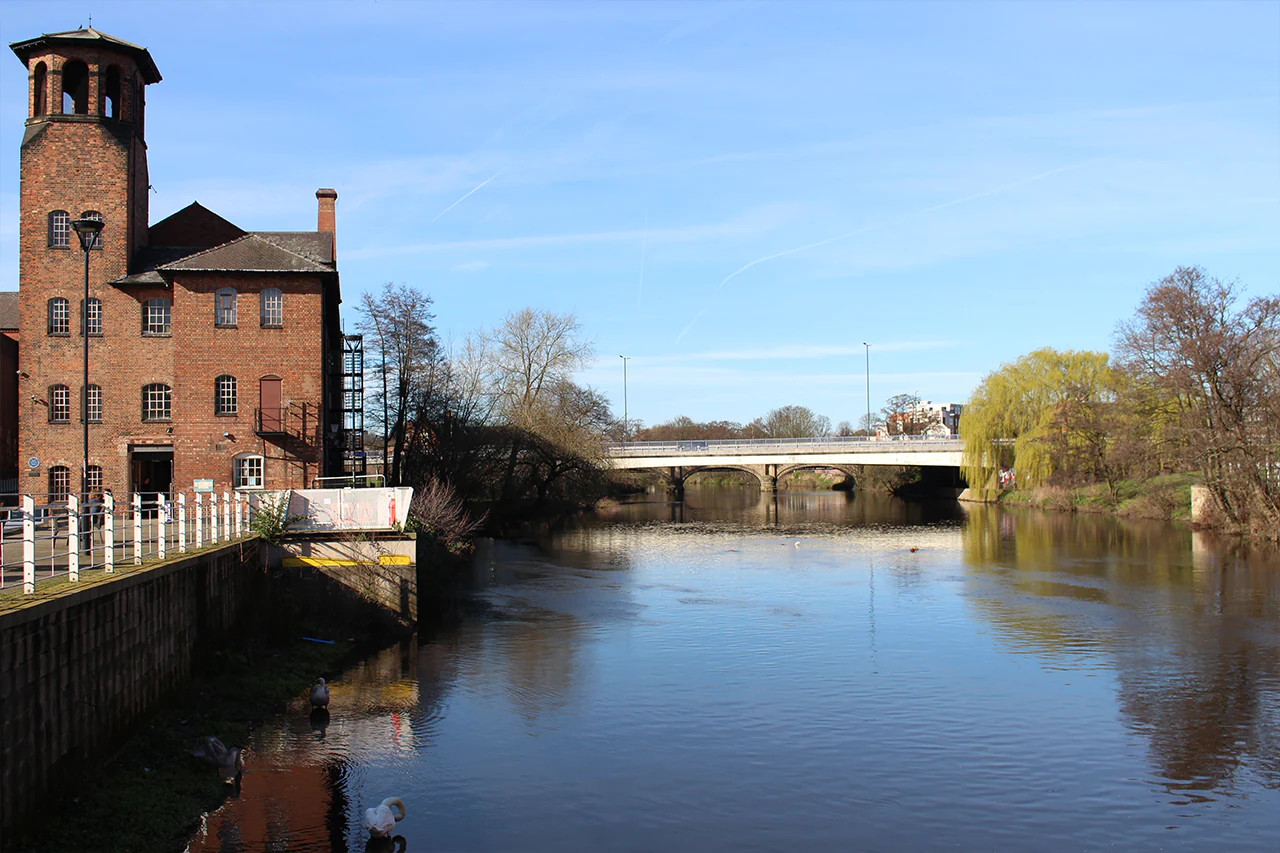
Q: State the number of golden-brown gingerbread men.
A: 0